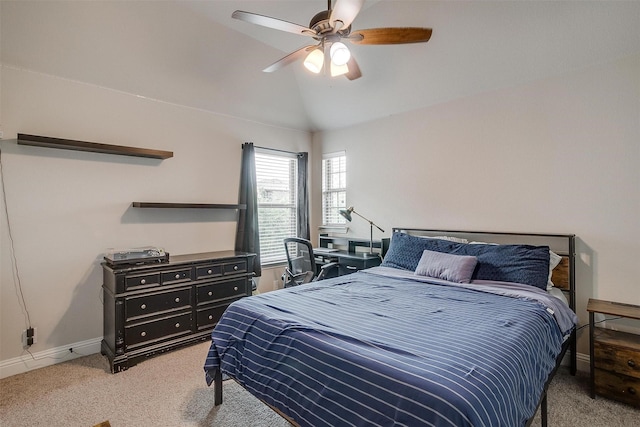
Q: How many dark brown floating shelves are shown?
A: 2